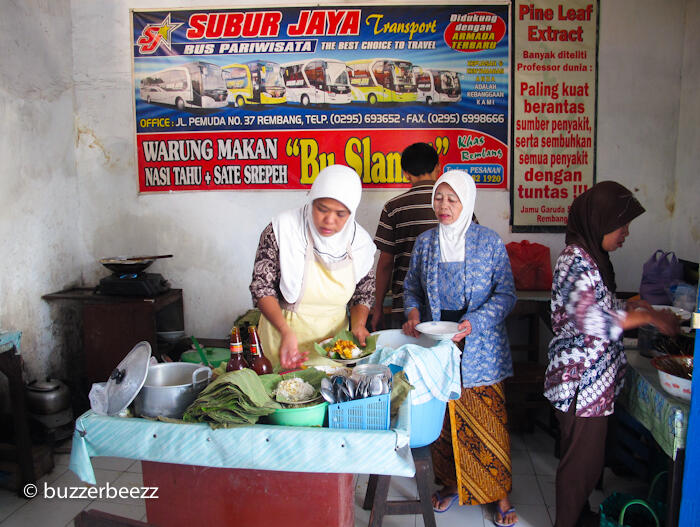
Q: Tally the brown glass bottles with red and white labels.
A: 2